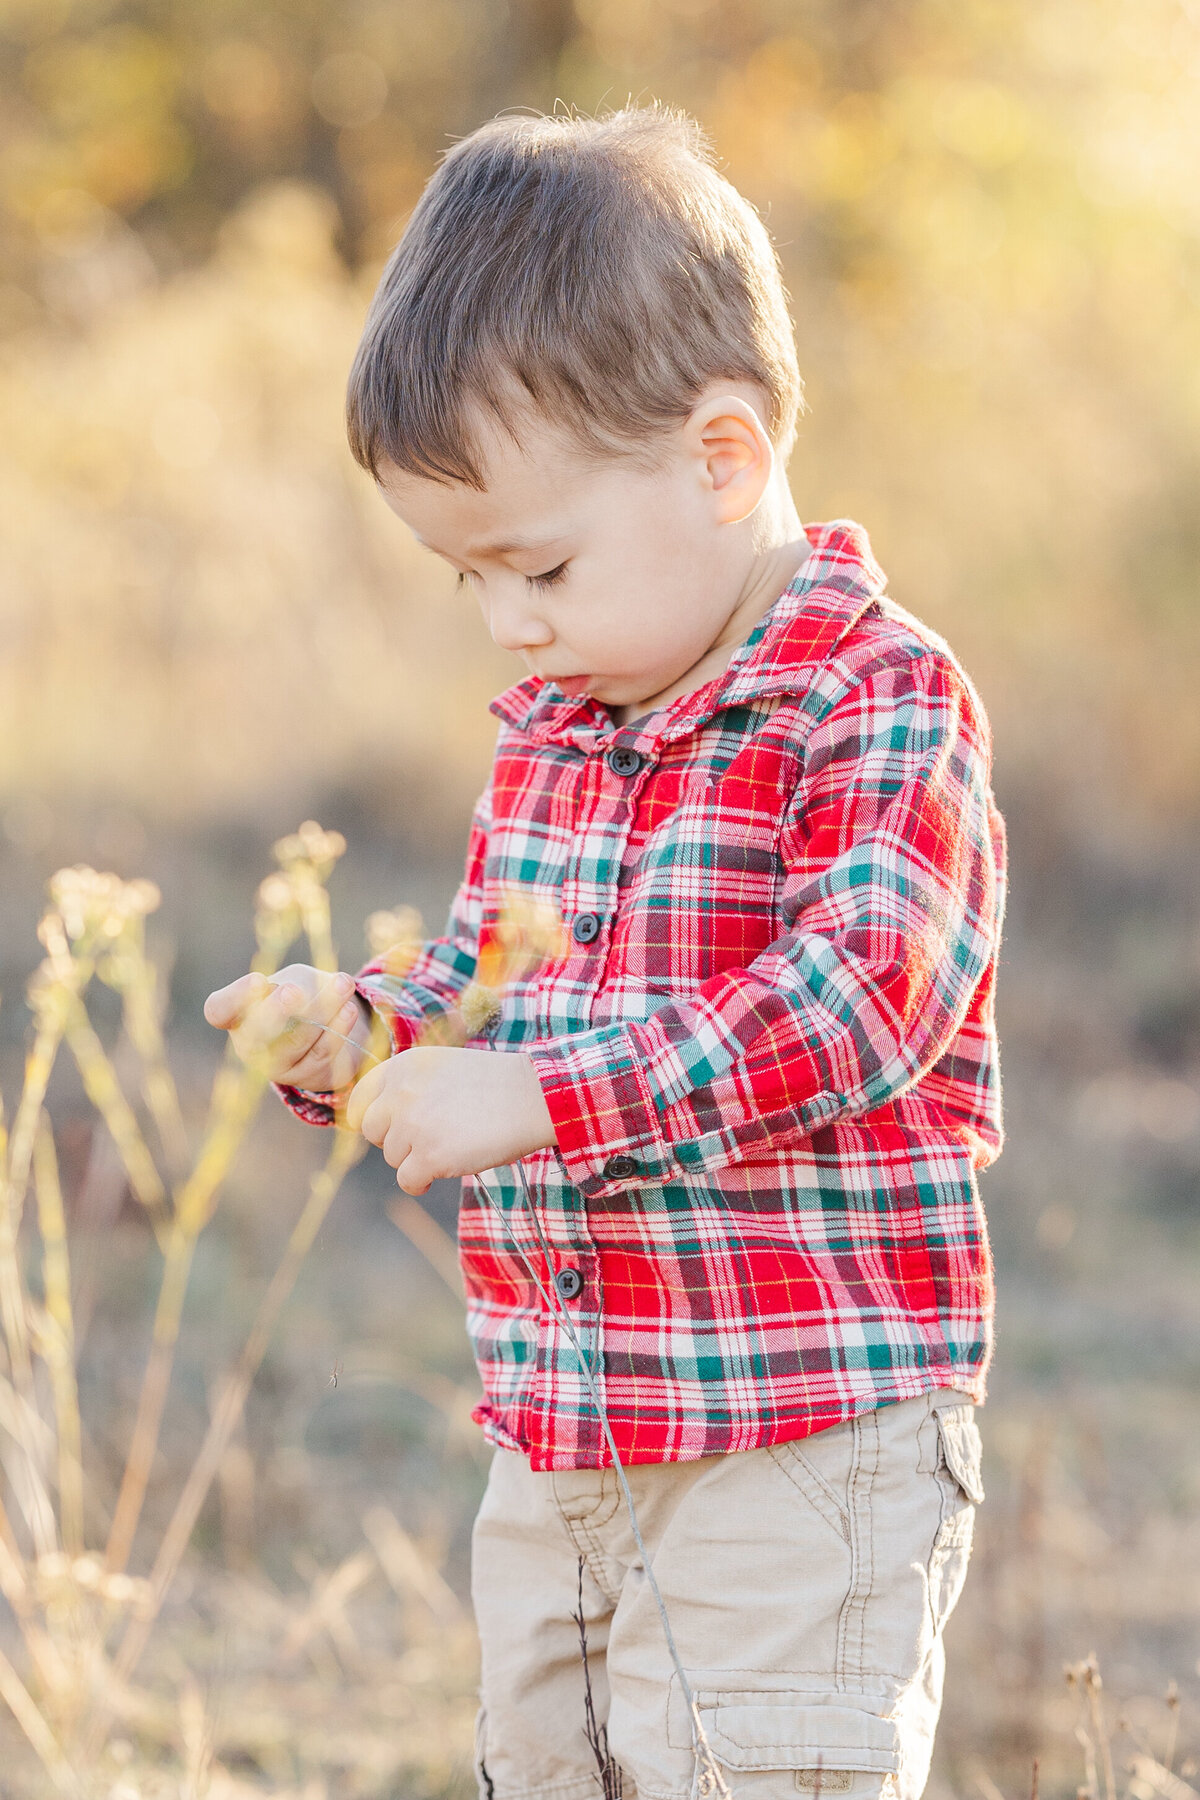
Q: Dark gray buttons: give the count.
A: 4